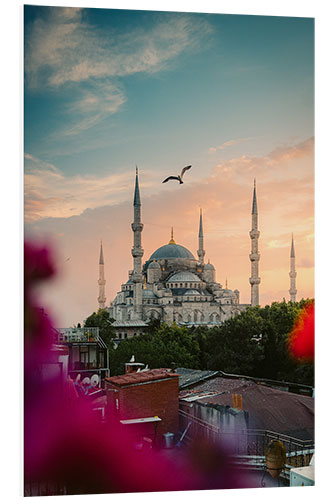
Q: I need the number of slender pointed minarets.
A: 5